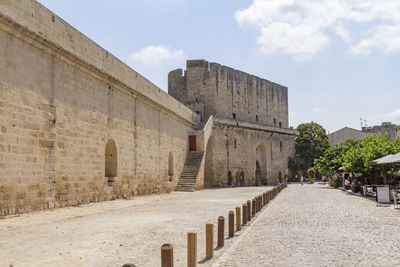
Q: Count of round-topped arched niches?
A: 2